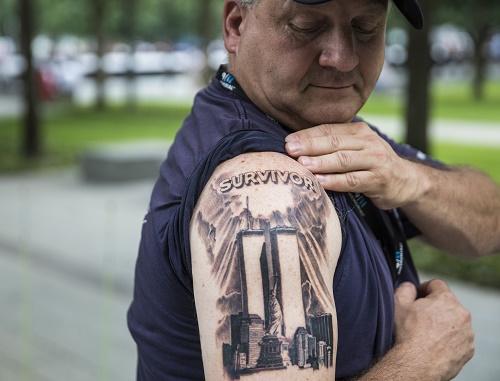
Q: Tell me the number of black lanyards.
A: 1